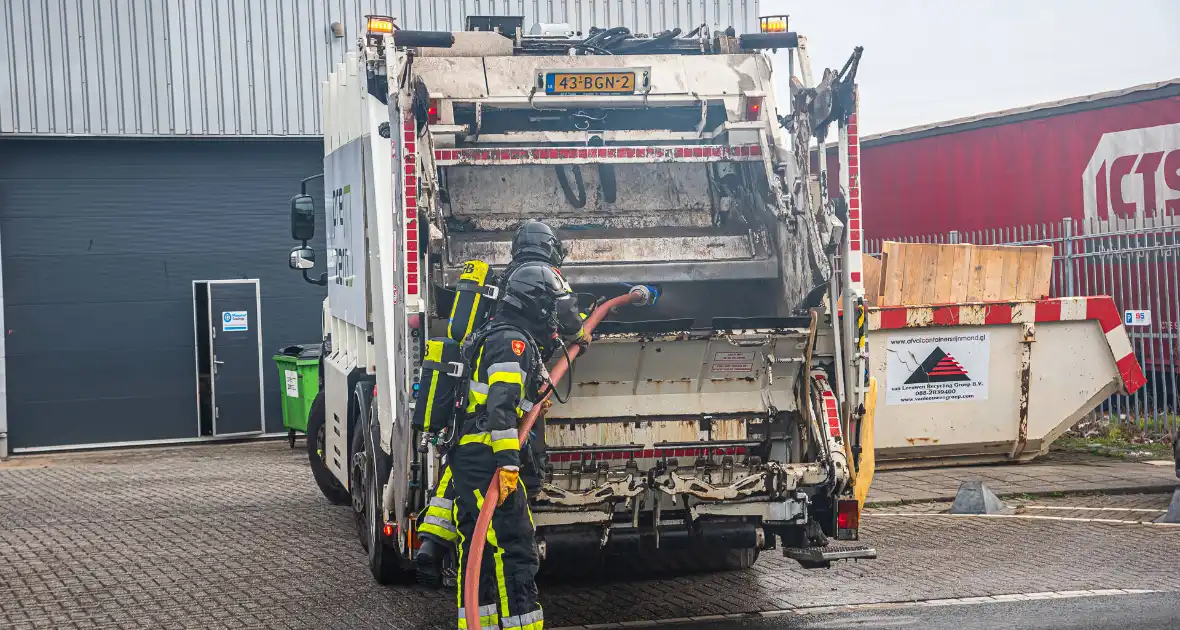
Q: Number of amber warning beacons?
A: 2